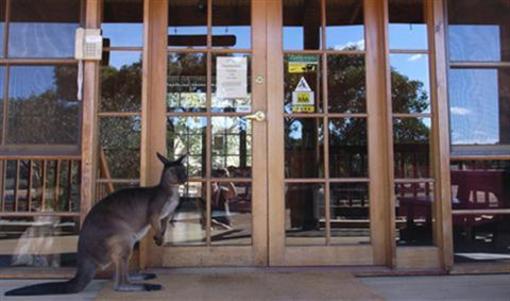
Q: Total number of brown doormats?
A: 1